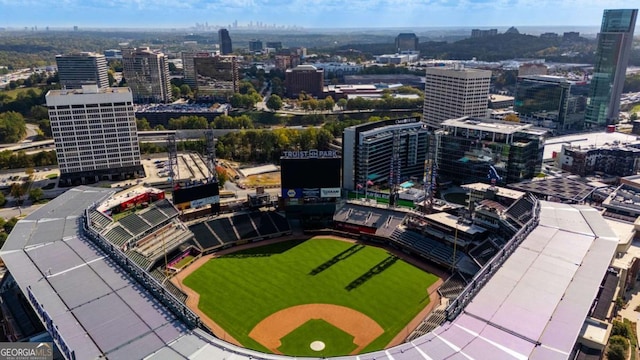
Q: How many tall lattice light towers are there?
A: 4